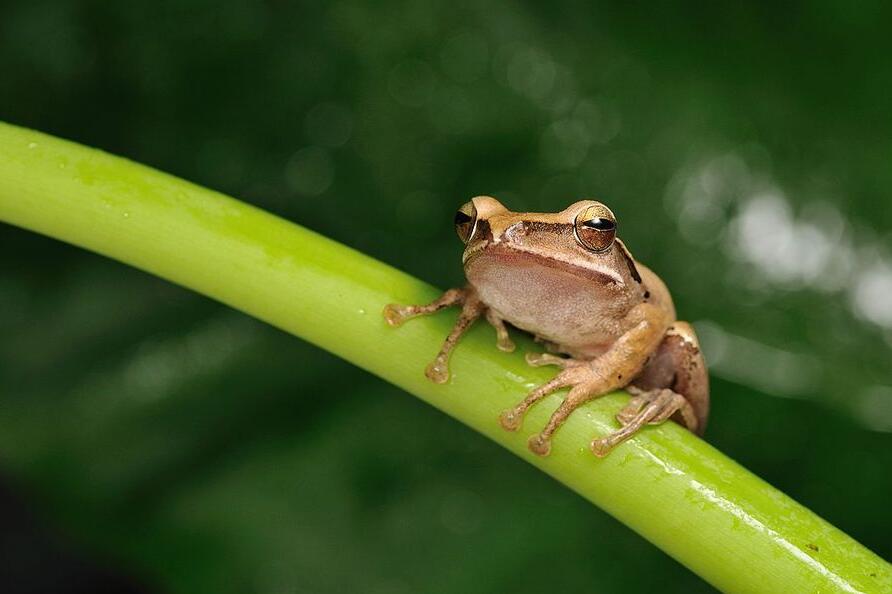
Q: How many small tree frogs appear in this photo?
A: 1